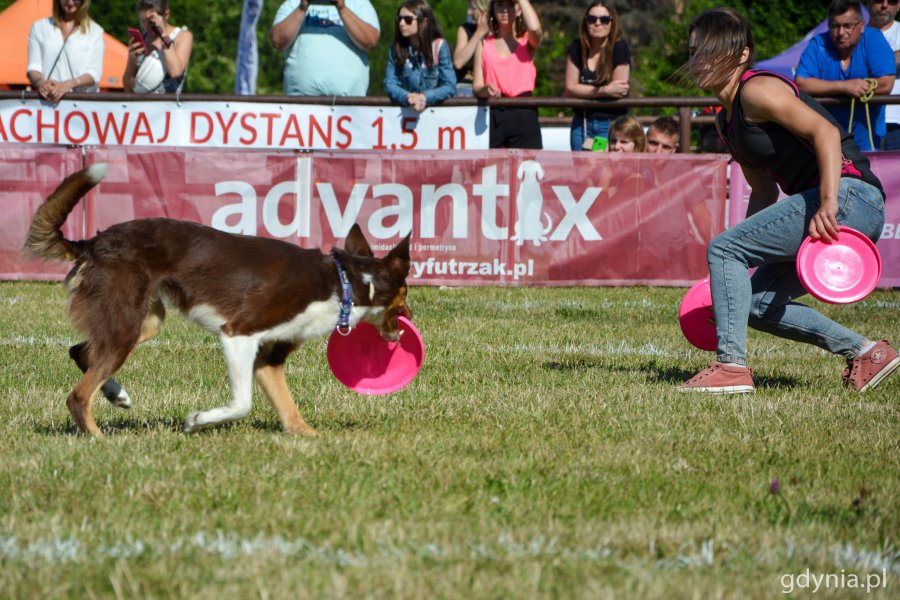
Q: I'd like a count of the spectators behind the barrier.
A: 11